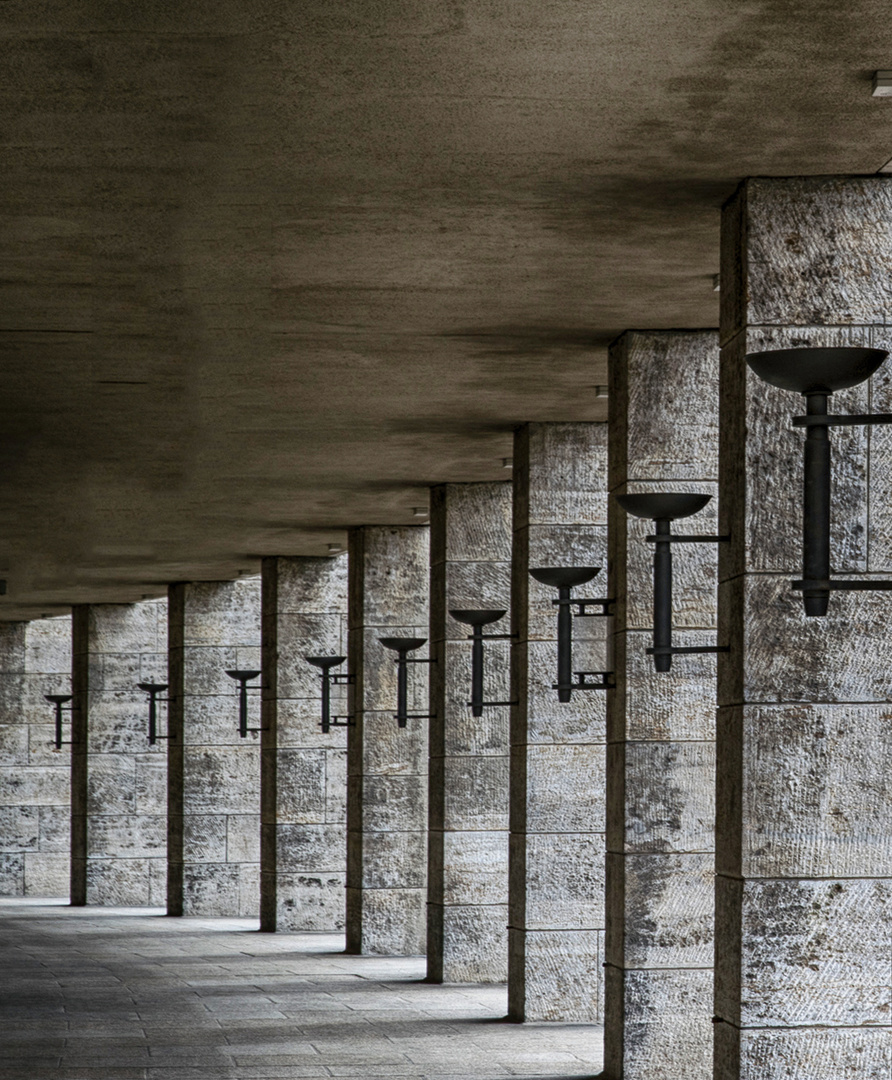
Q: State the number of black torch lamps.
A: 9